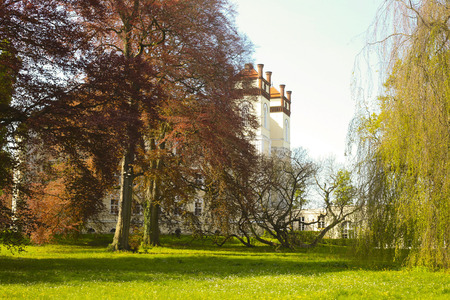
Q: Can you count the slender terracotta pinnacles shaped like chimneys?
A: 4